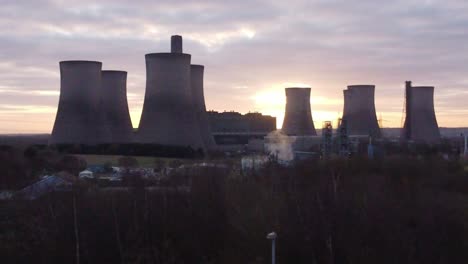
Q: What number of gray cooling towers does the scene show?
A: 8